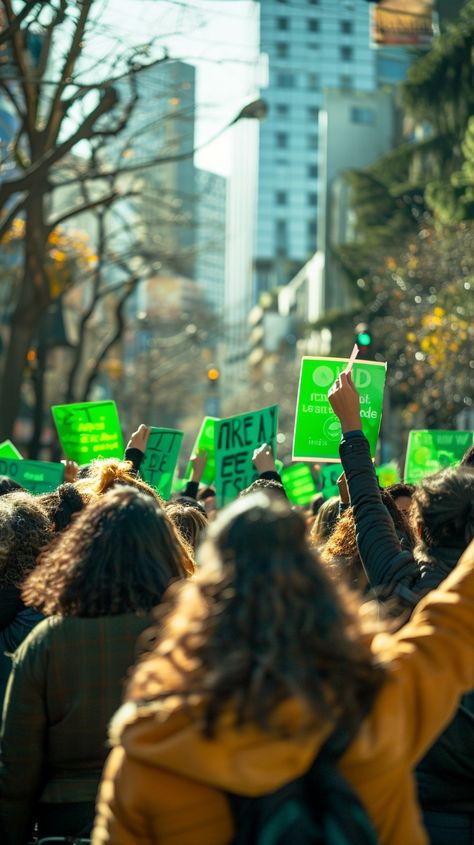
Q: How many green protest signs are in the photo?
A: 11